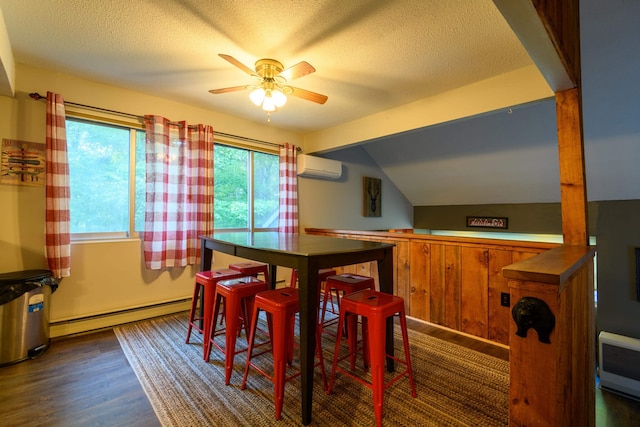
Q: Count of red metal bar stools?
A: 7